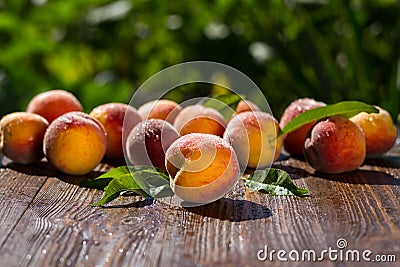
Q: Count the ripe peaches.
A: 13